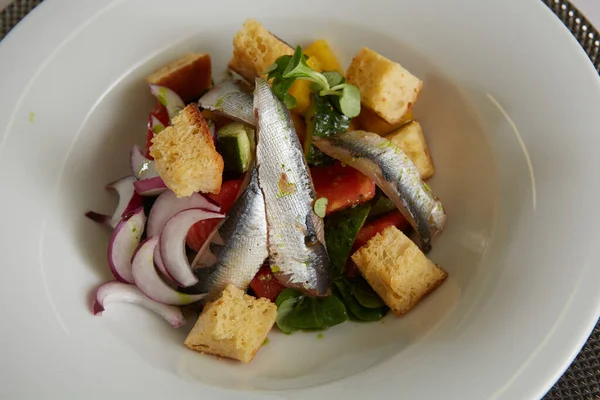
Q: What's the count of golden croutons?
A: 7